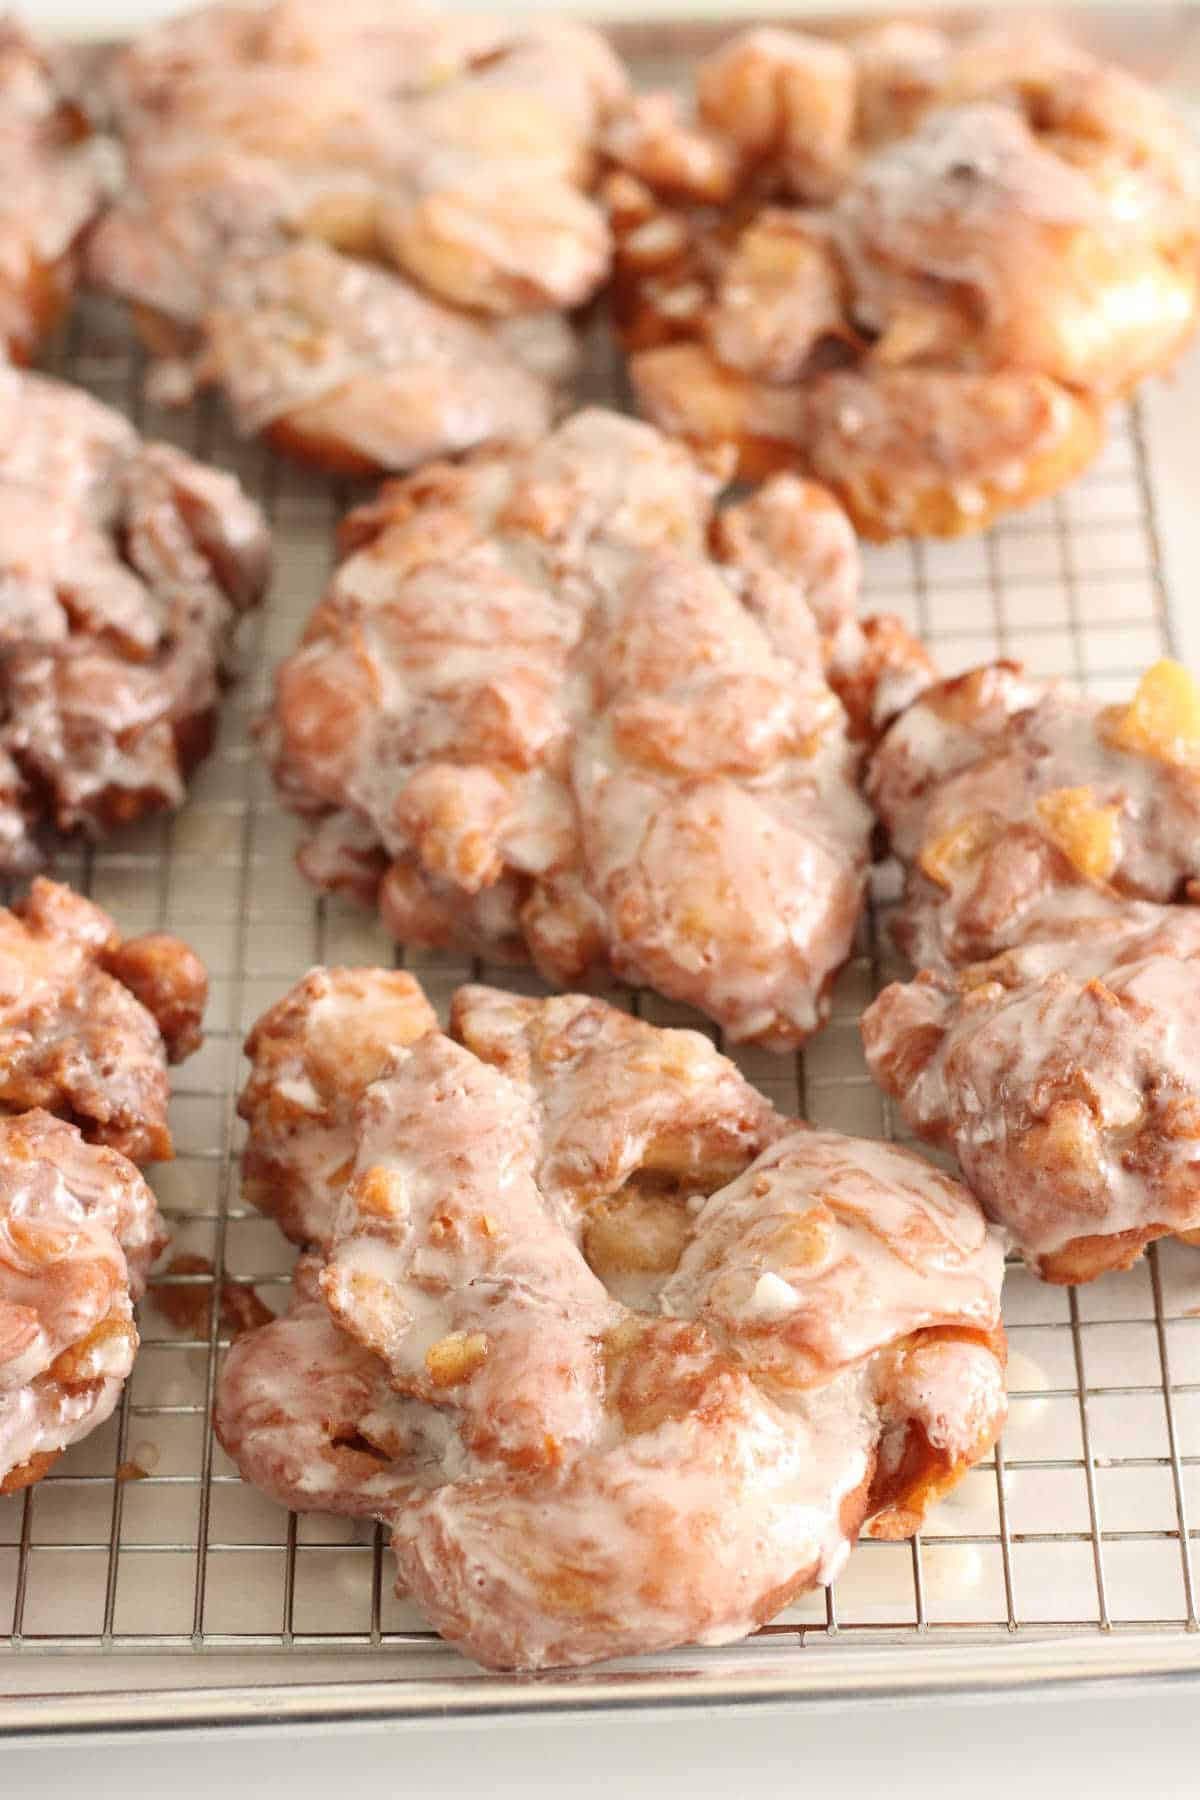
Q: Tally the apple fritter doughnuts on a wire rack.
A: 8